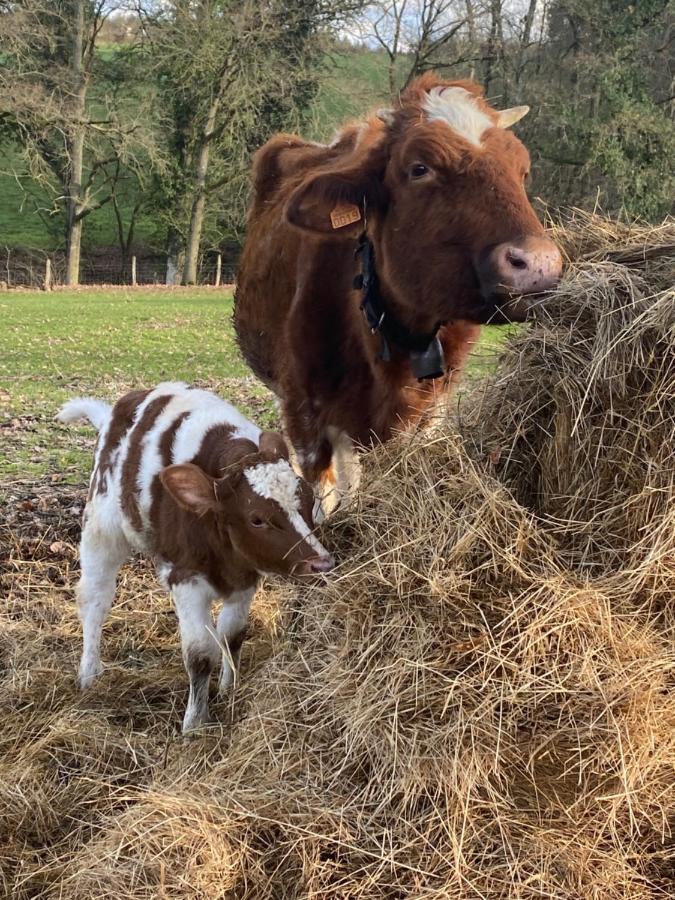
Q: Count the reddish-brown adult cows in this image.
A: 1